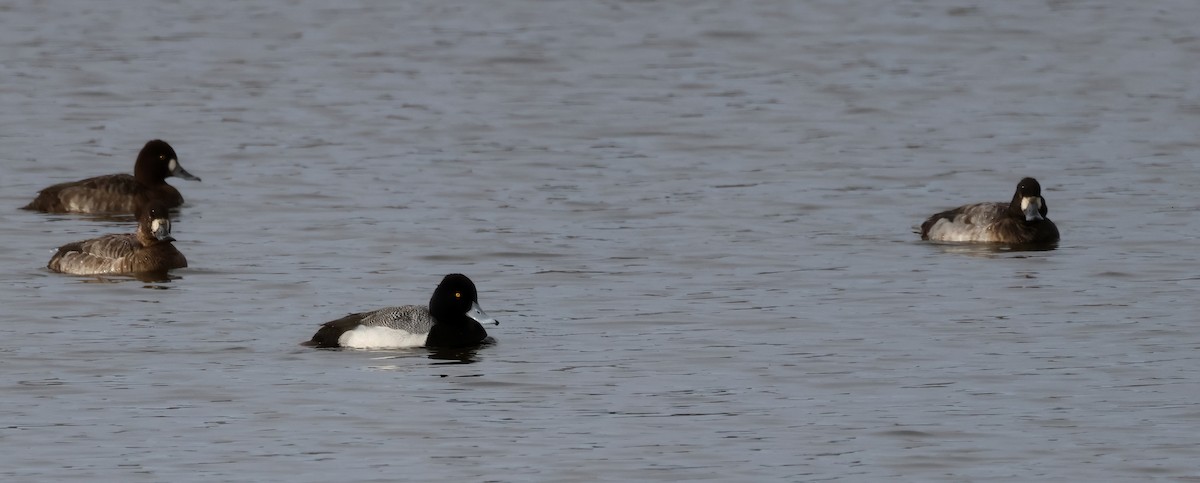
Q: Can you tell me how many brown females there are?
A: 3